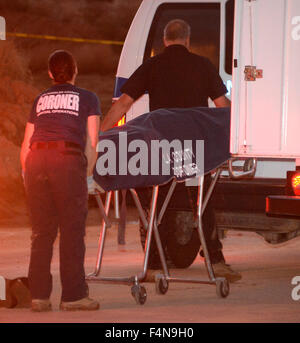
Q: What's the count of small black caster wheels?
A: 3